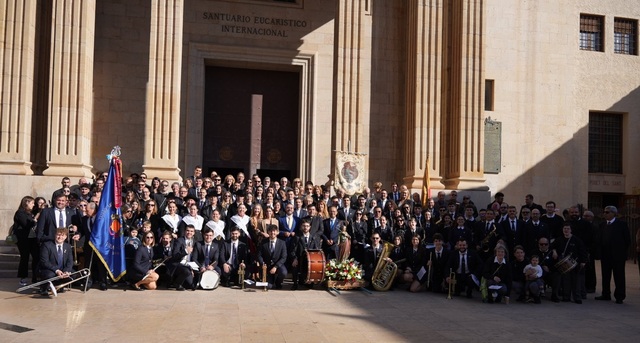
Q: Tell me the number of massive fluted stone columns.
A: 6